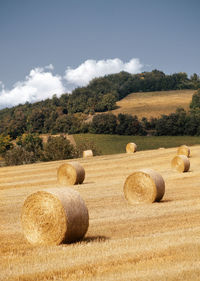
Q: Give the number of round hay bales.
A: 7